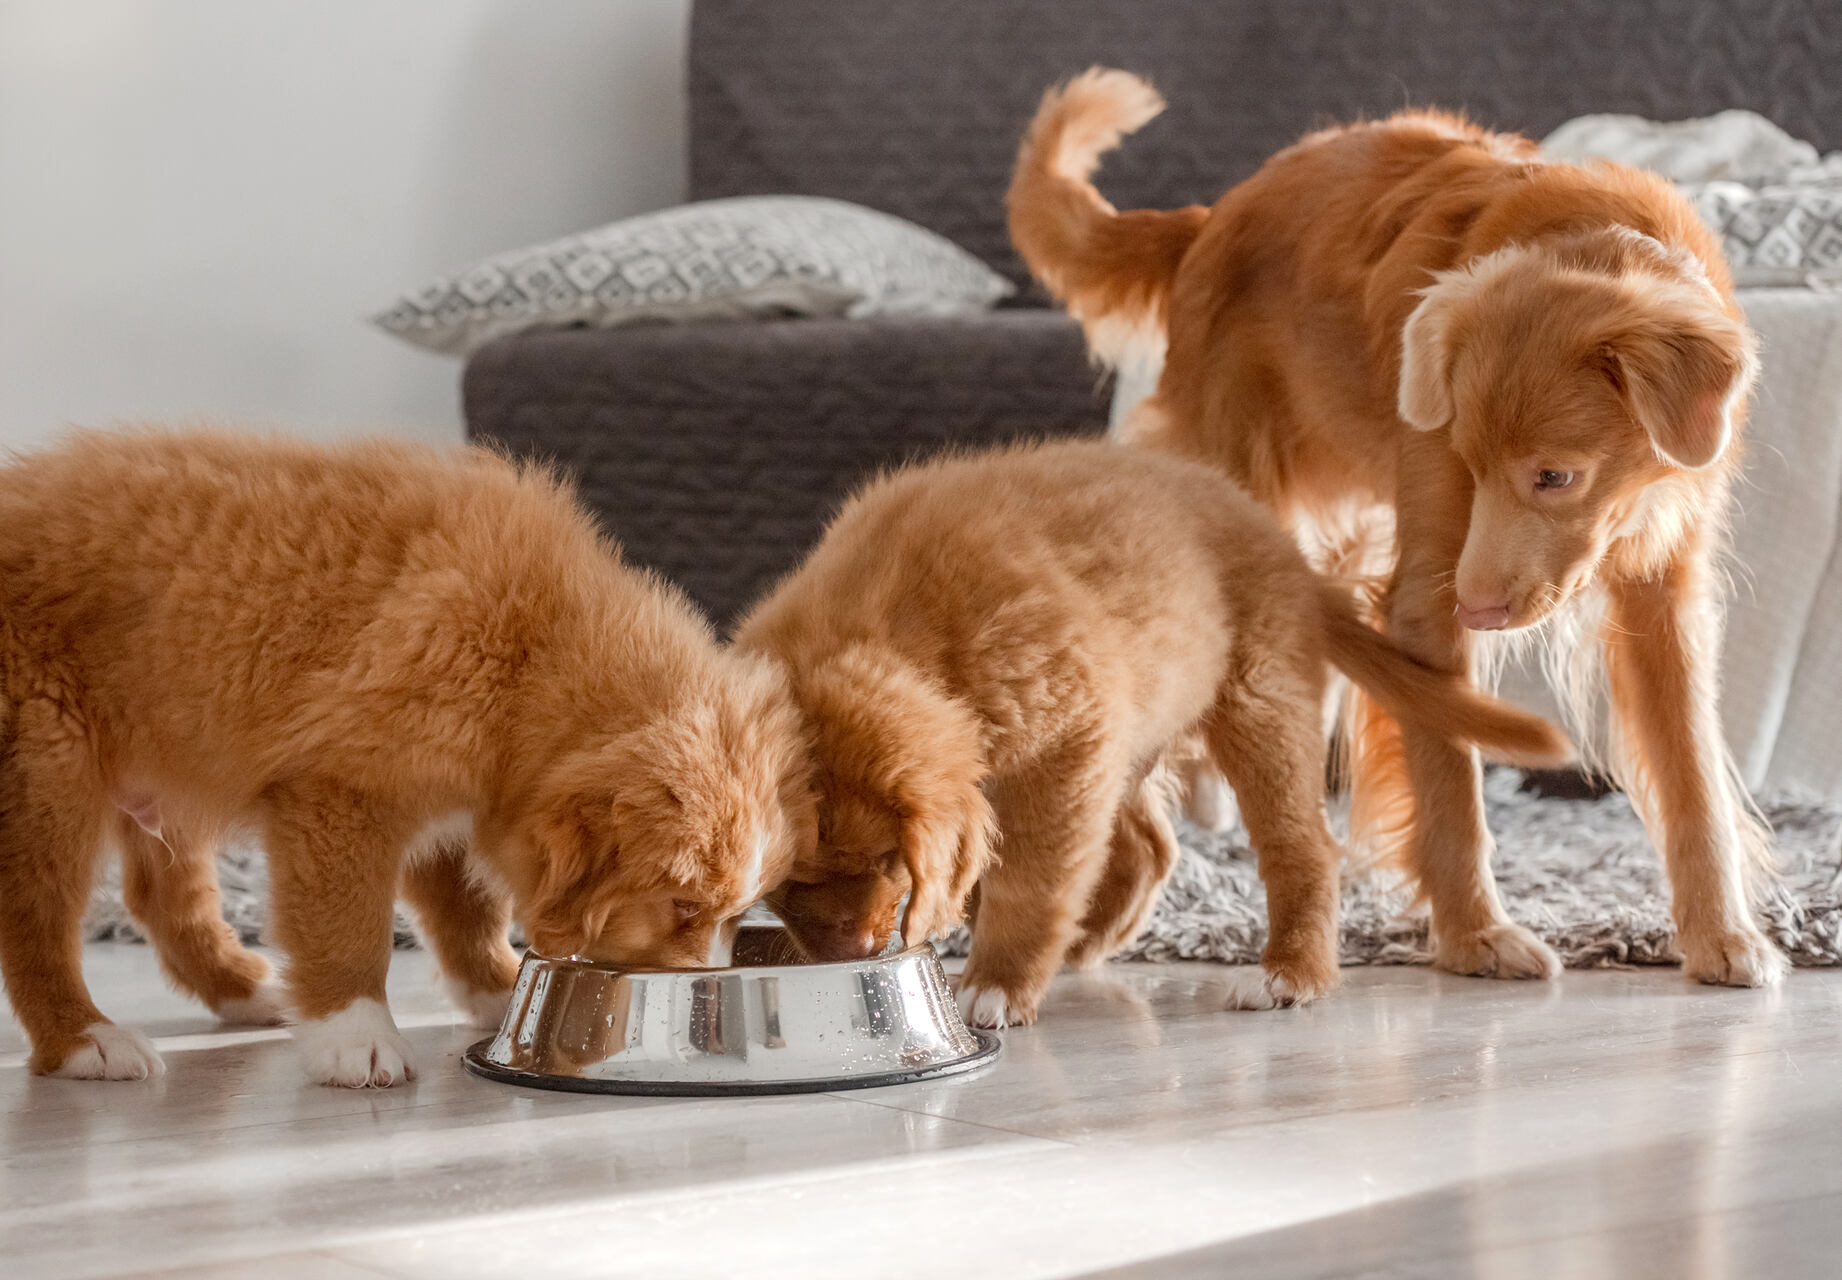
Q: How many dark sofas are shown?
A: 1